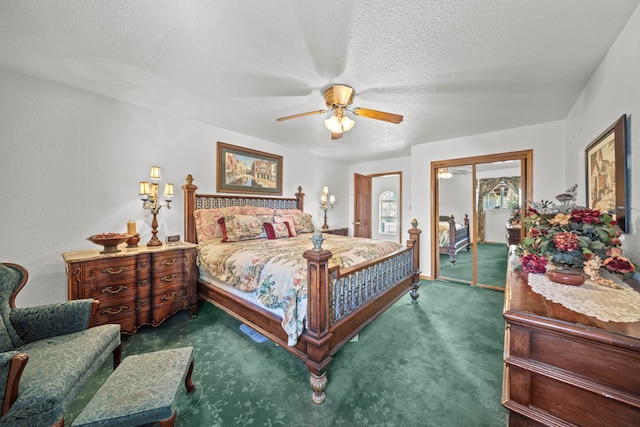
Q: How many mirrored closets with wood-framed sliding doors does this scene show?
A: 1